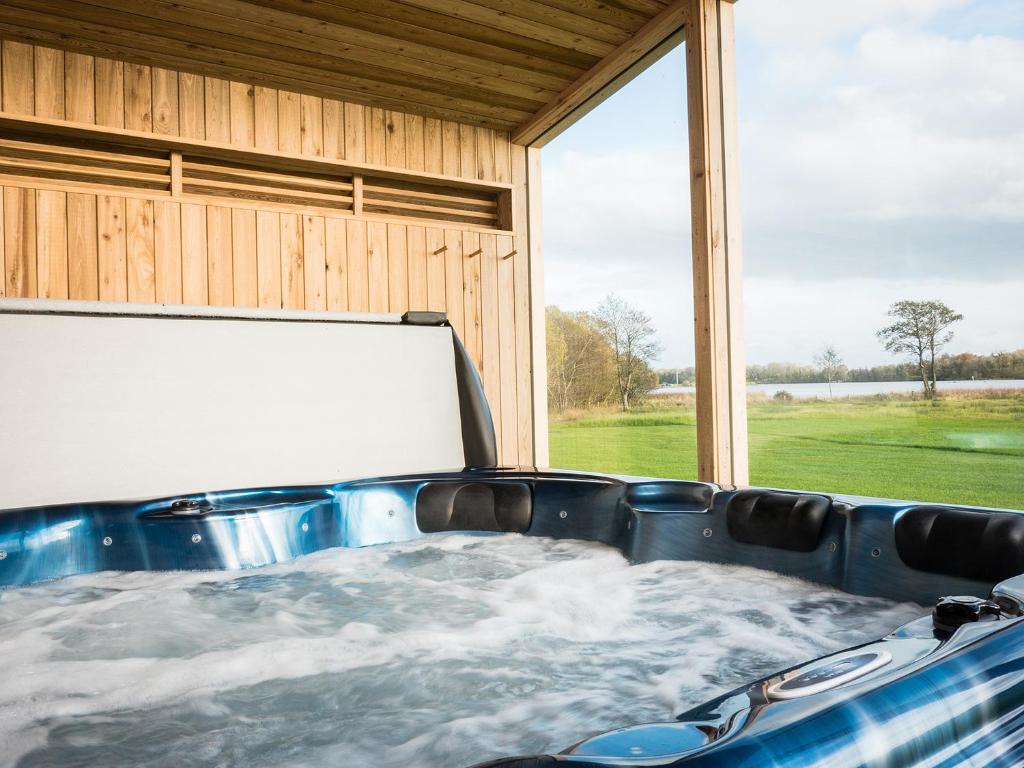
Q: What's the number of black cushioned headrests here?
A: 3